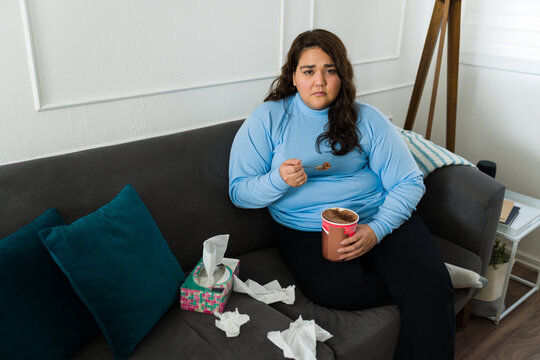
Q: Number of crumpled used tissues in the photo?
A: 3